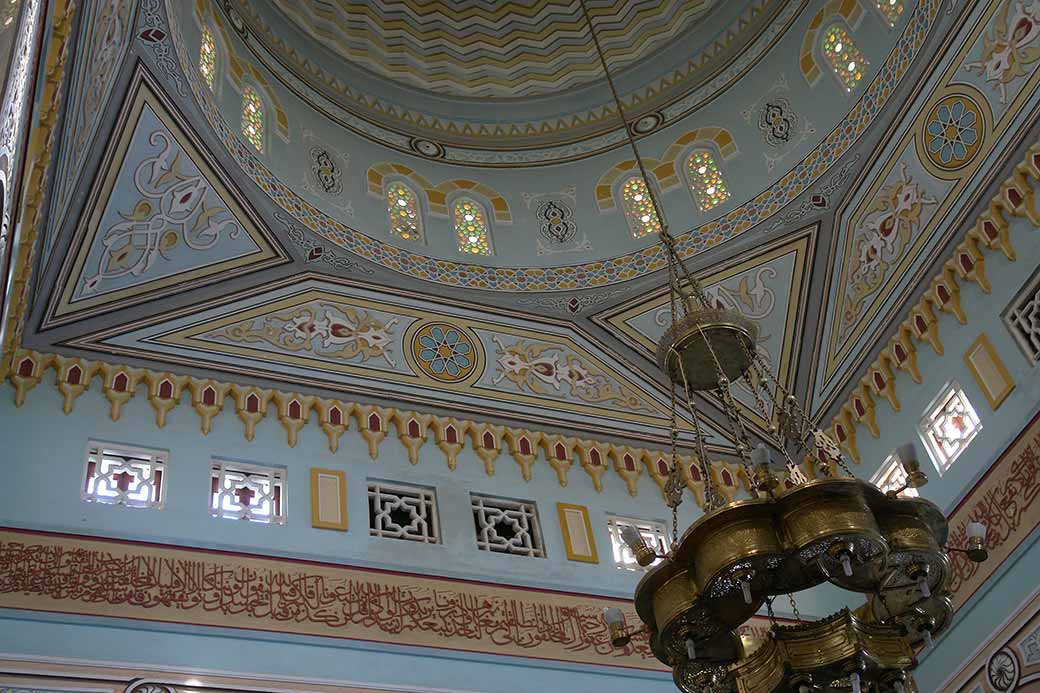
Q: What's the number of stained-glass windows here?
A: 8